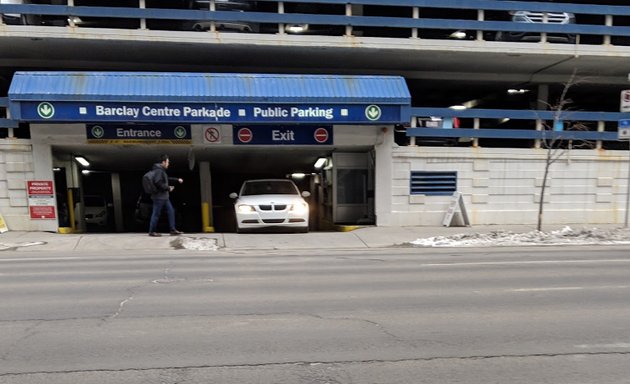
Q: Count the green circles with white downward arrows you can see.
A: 4